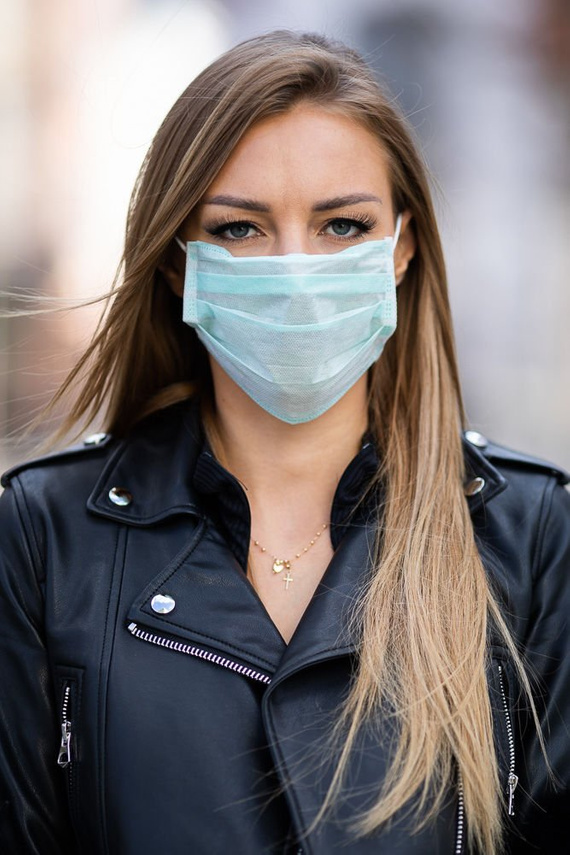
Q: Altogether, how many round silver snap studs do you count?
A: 5